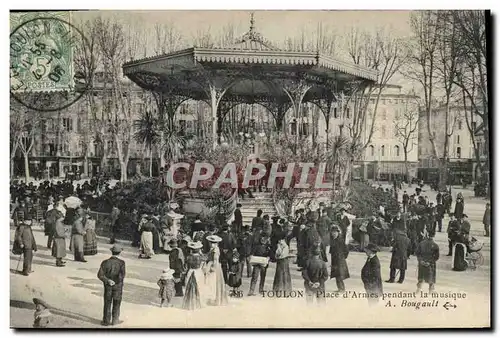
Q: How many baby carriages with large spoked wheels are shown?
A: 1